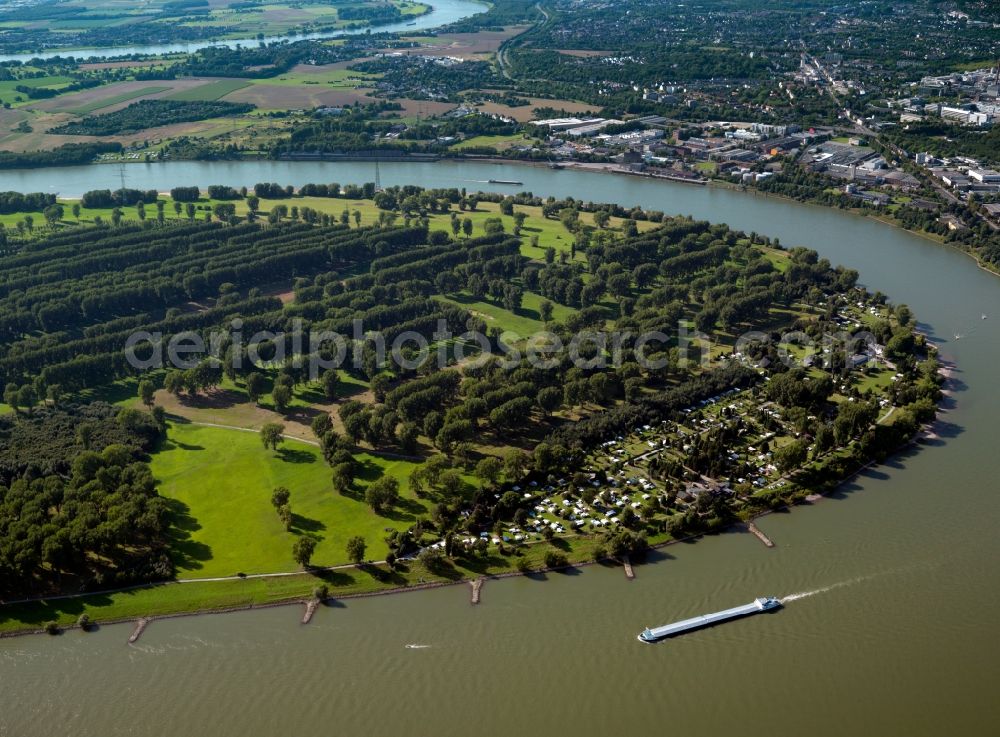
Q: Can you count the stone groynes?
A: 5